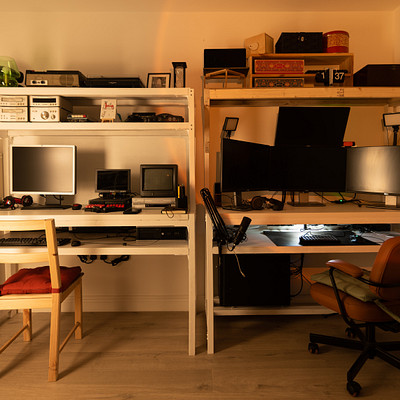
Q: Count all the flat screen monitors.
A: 6